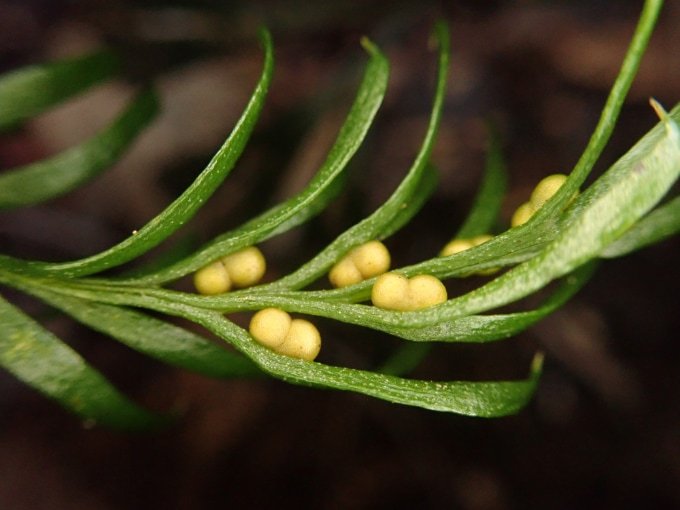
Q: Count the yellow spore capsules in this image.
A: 12